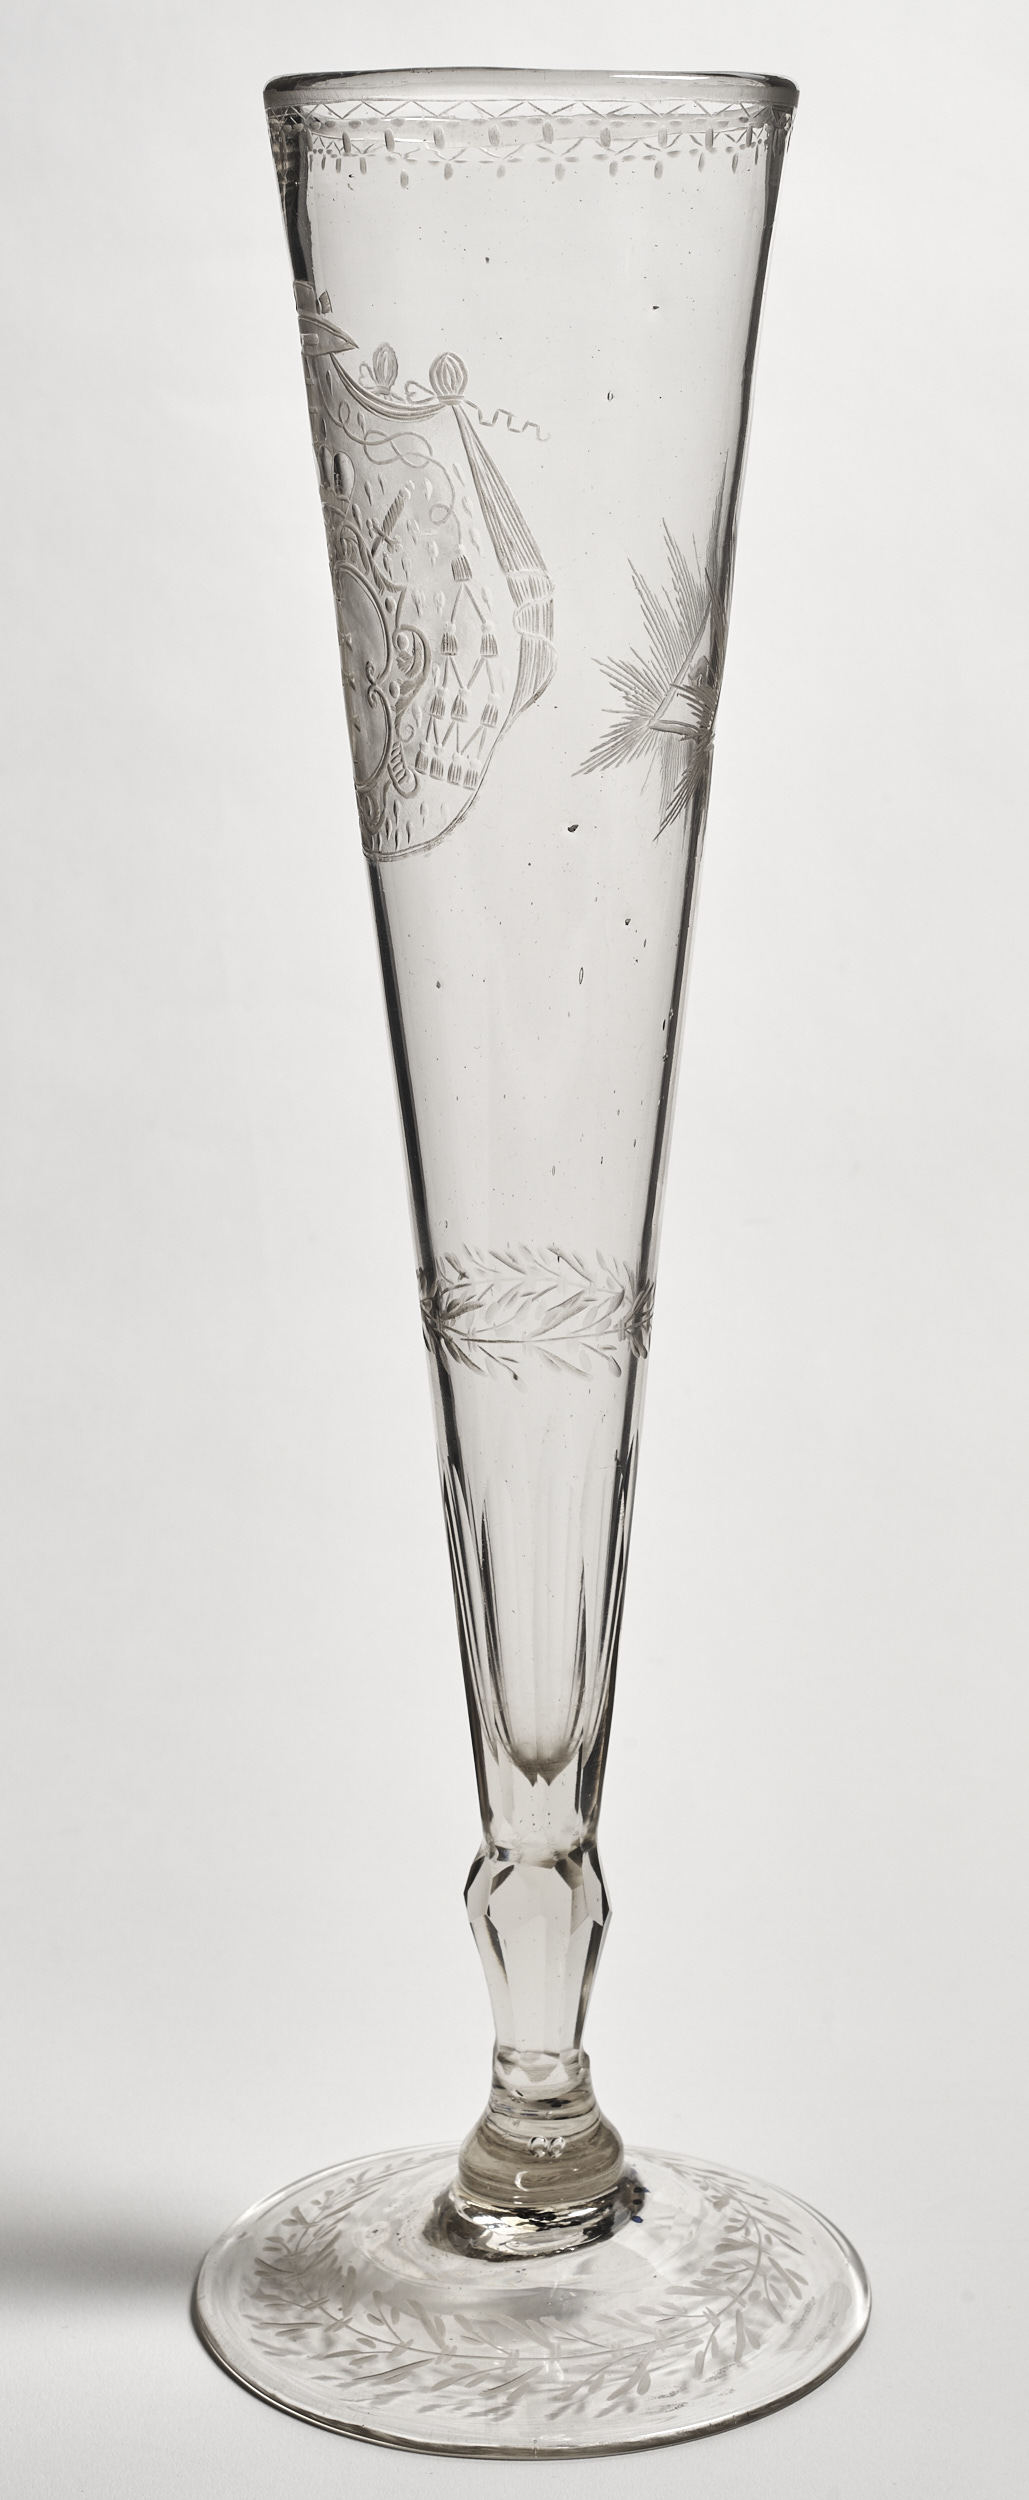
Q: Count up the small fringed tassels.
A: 10